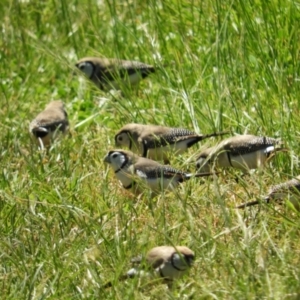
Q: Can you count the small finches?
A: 7